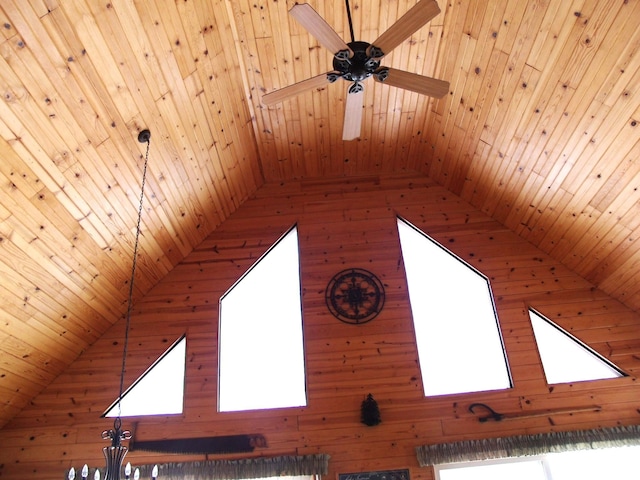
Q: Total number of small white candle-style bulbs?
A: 6